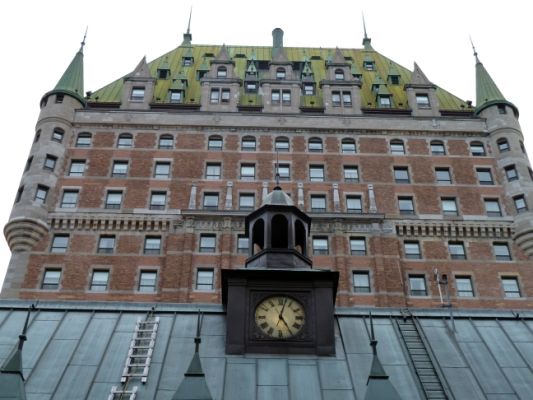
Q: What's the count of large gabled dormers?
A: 5